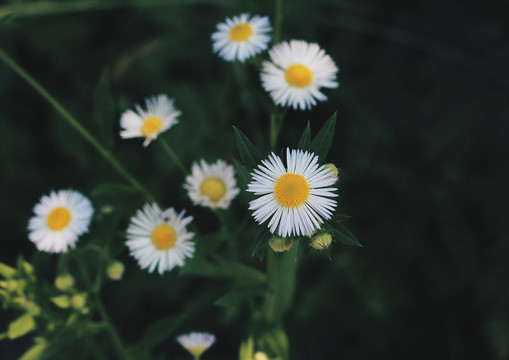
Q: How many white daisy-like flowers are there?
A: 8